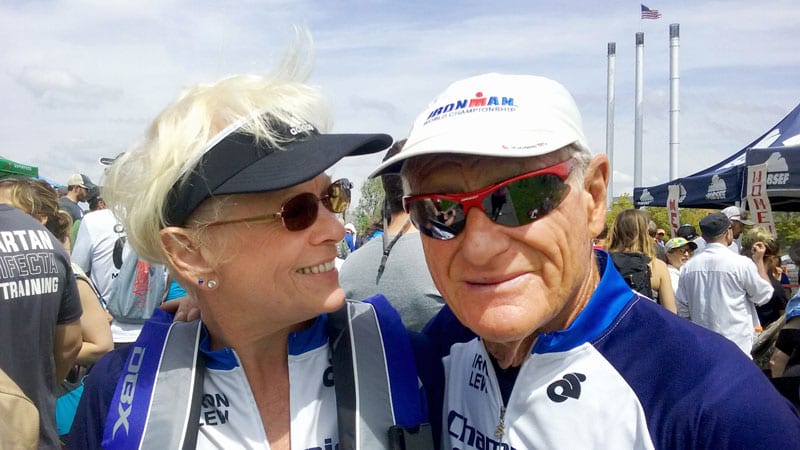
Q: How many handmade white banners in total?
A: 2